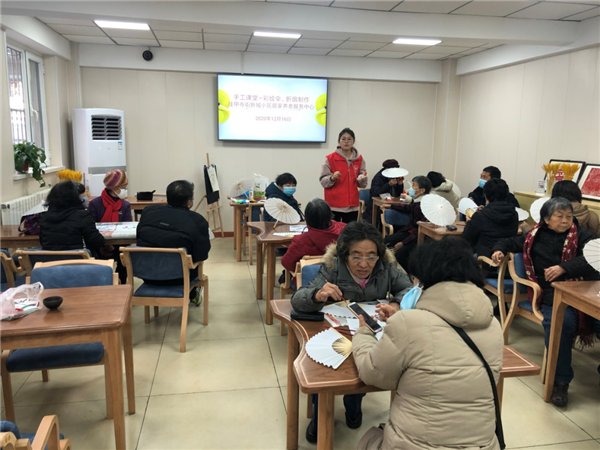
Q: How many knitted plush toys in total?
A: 0